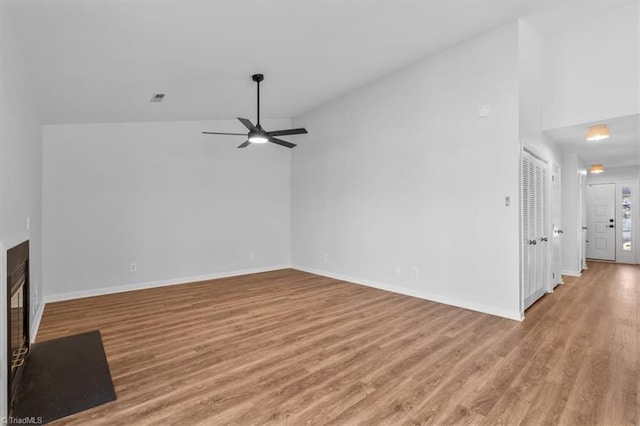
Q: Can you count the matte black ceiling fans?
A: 1